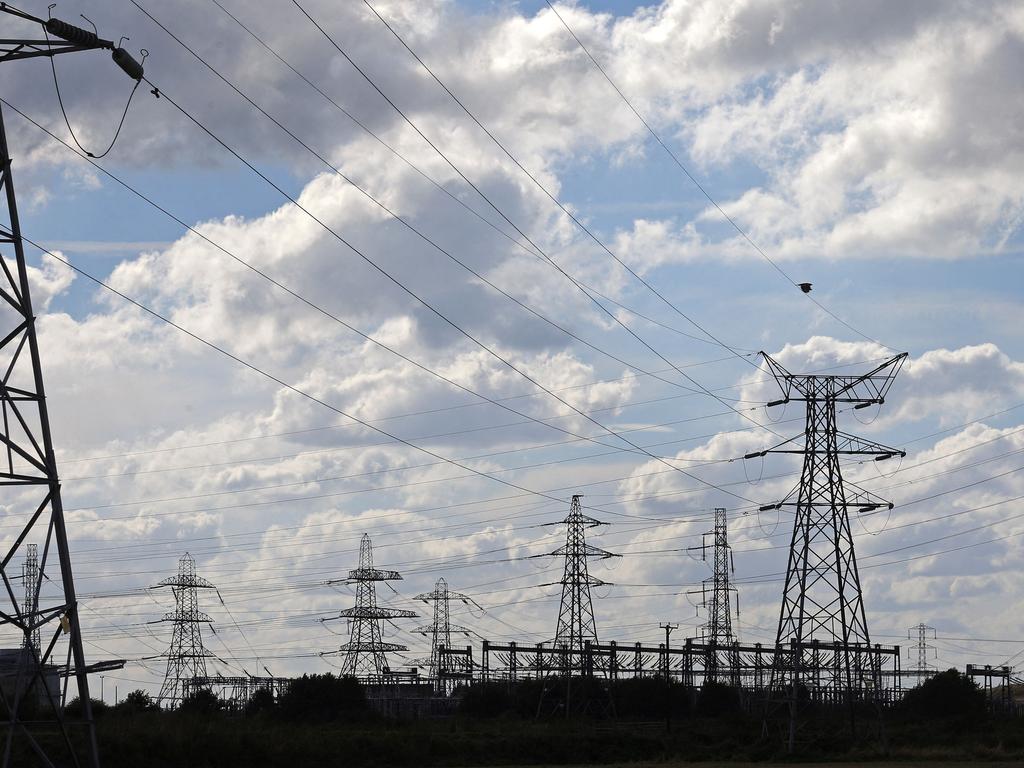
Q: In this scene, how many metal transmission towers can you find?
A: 9